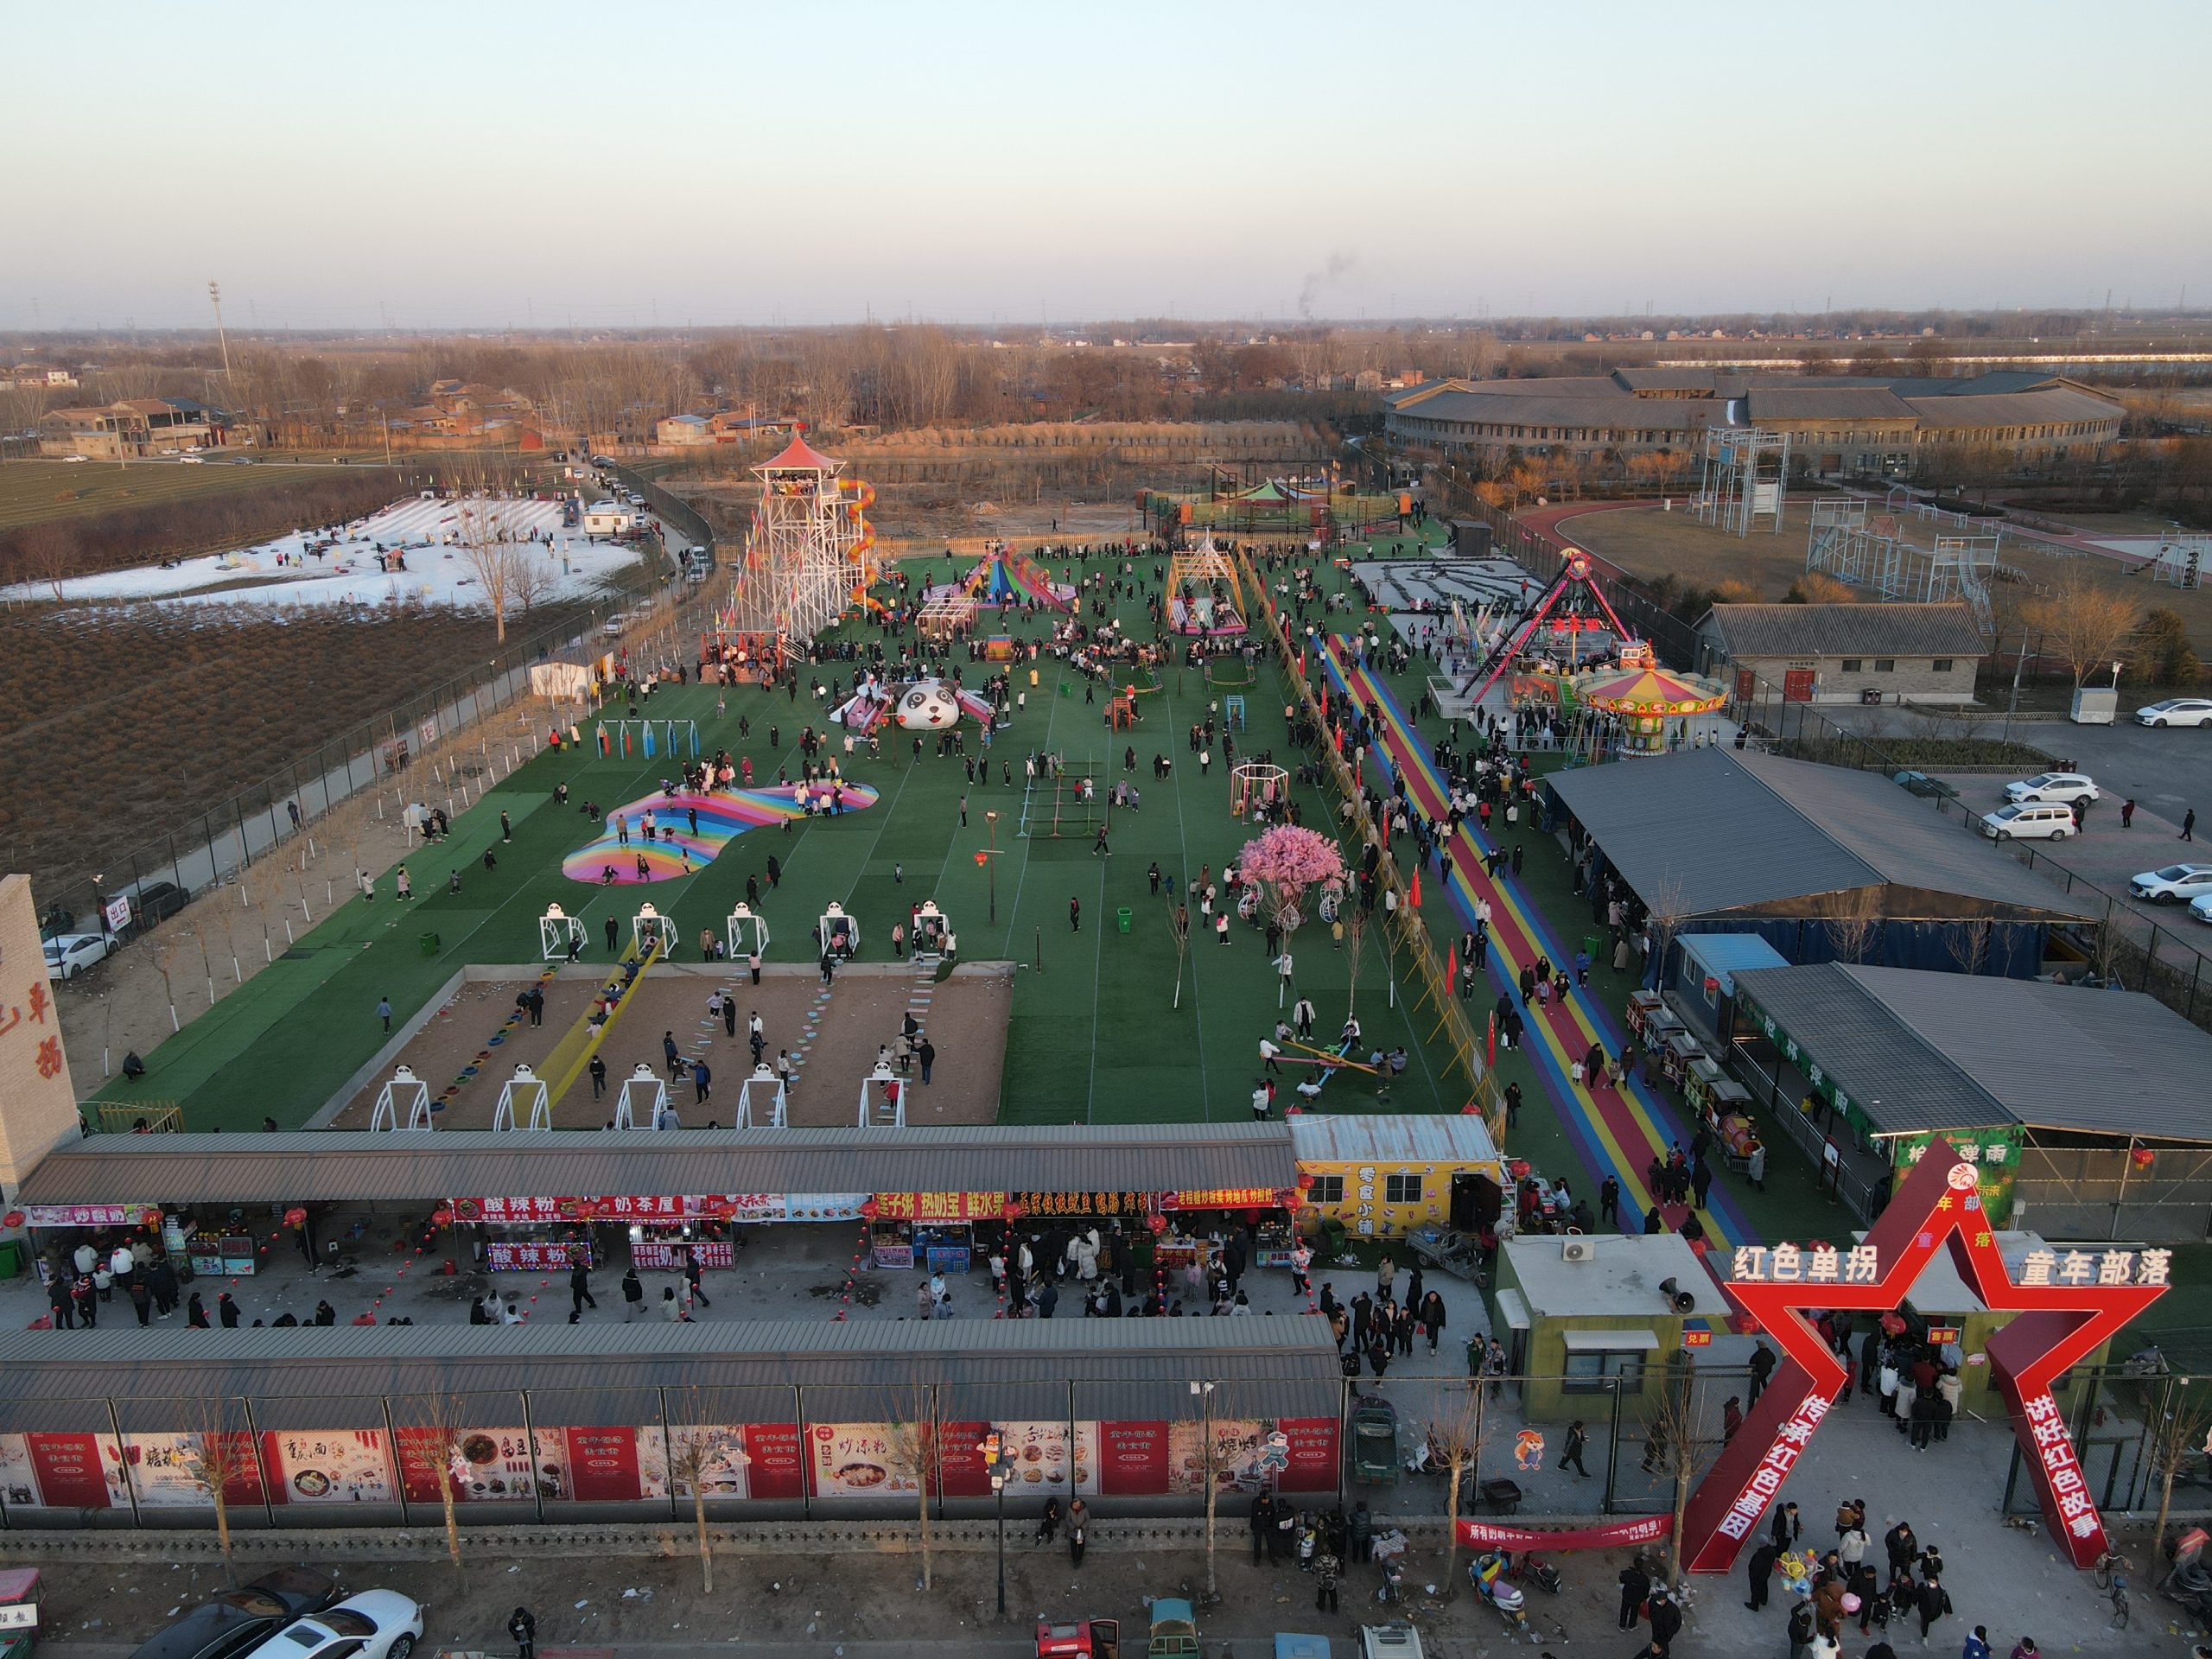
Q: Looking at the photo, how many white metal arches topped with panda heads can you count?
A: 10